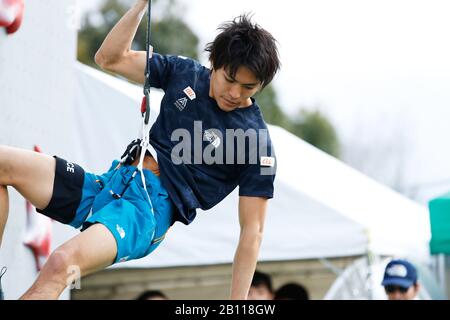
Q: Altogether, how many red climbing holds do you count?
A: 2